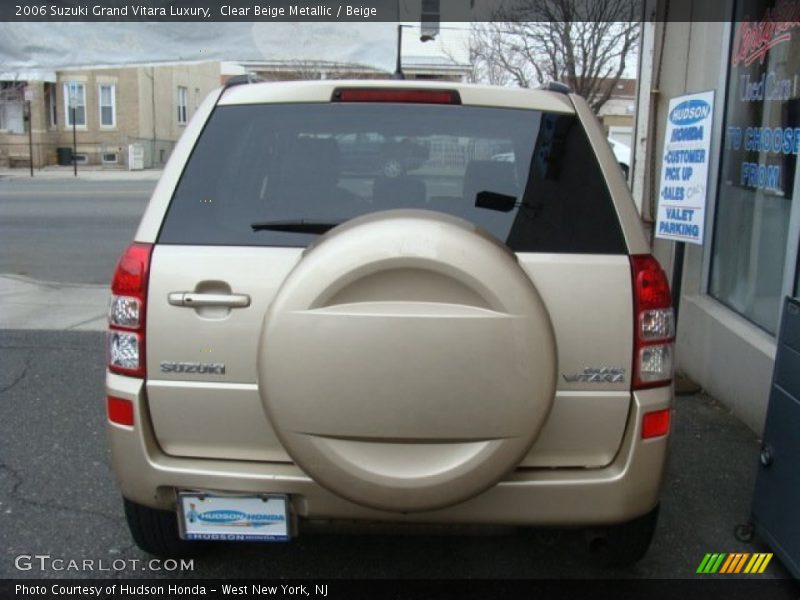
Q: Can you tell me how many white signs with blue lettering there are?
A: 1